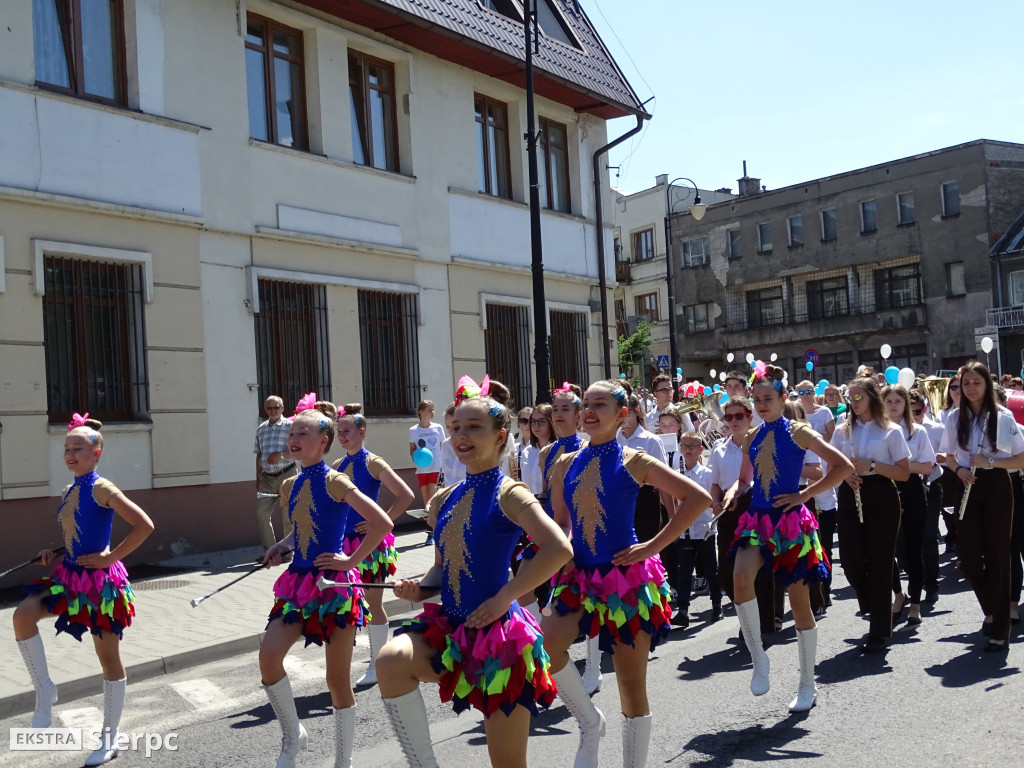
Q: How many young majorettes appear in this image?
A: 7